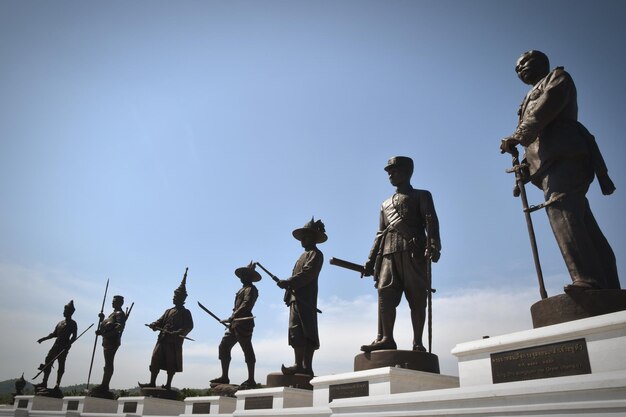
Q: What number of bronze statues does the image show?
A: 7